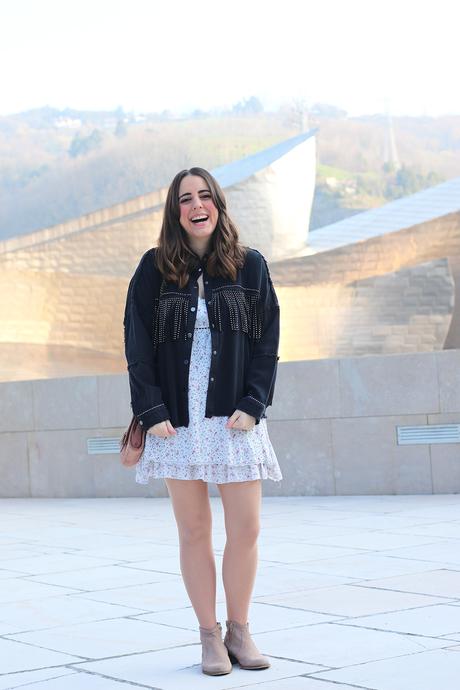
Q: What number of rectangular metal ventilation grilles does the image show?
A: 2